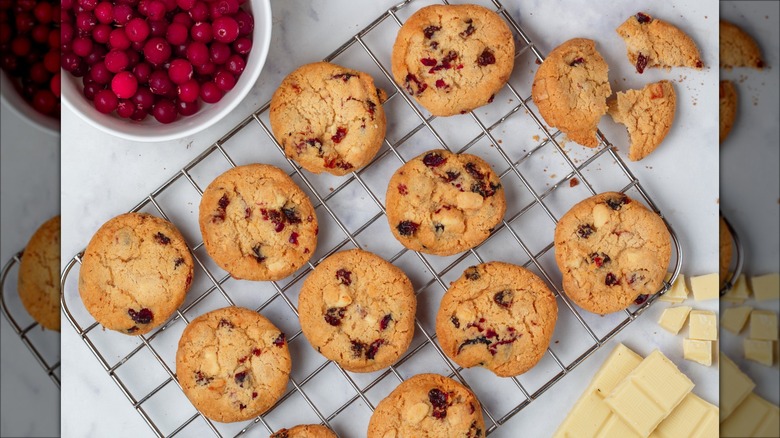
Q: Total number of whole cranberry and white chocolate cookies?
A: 9